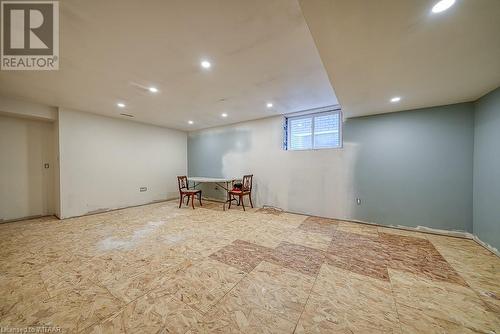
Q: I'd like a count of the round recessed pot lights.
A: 8